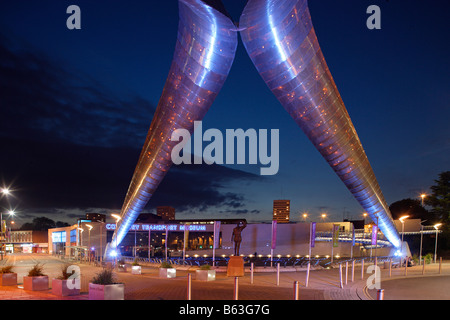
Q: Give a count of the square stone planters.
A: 8